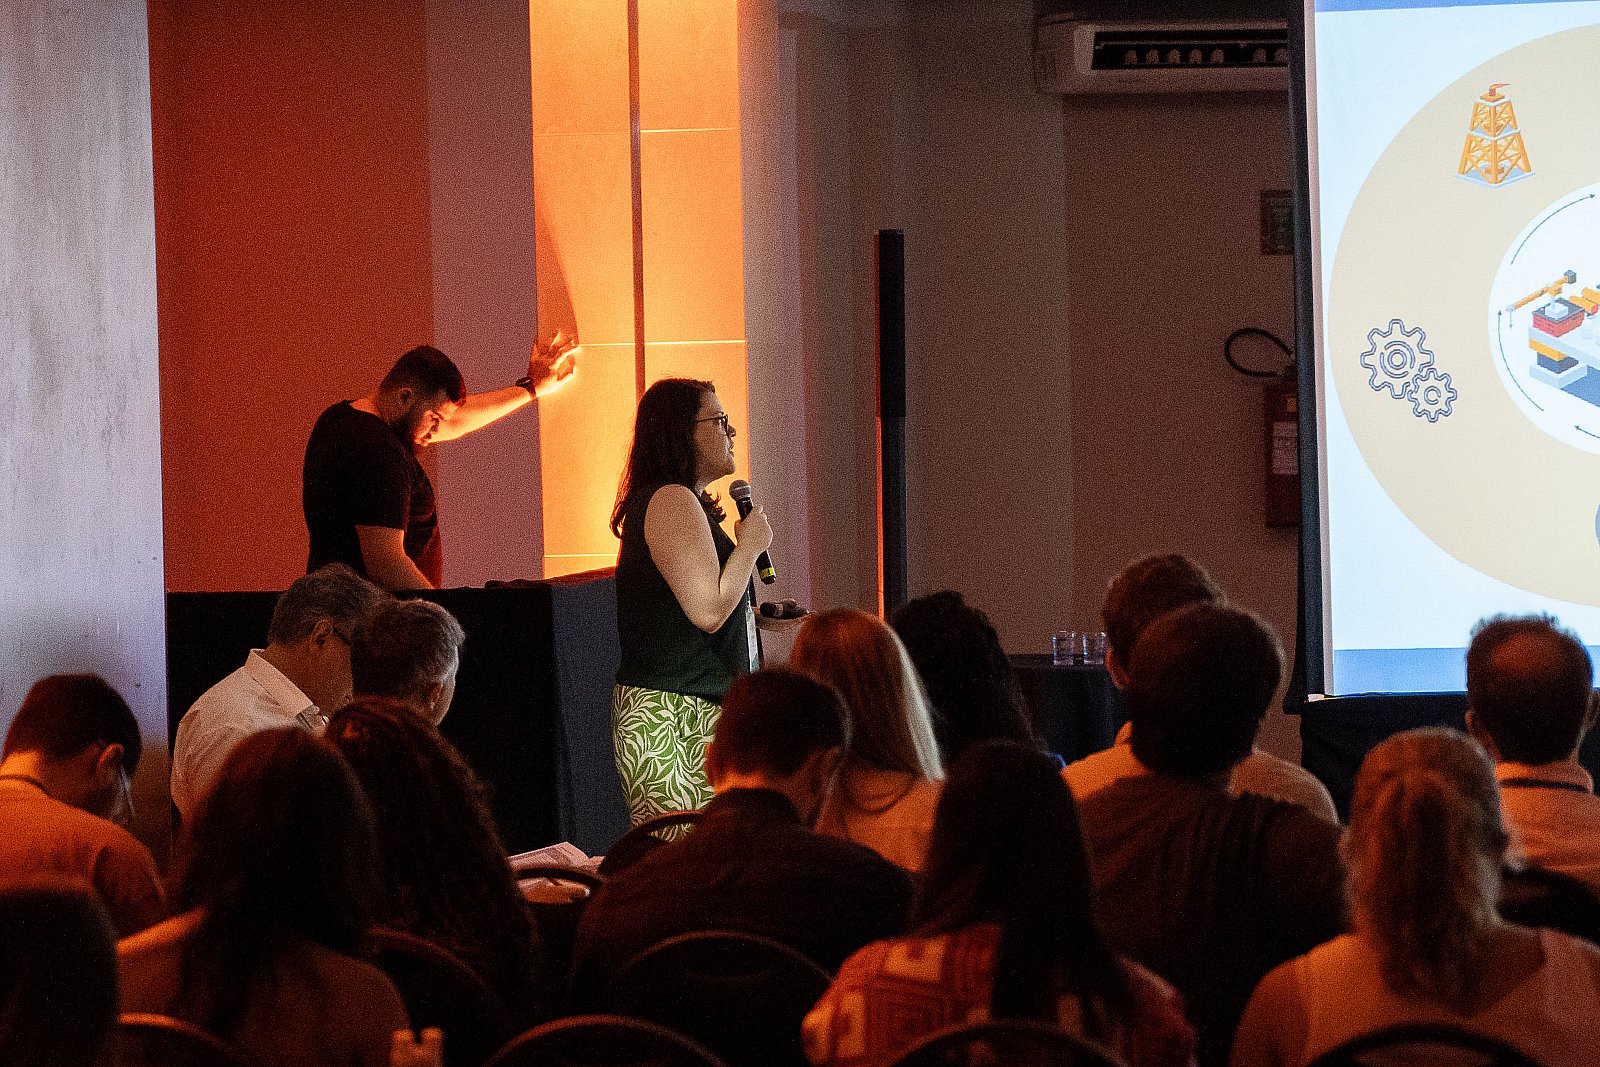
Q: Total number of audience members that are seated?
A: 14